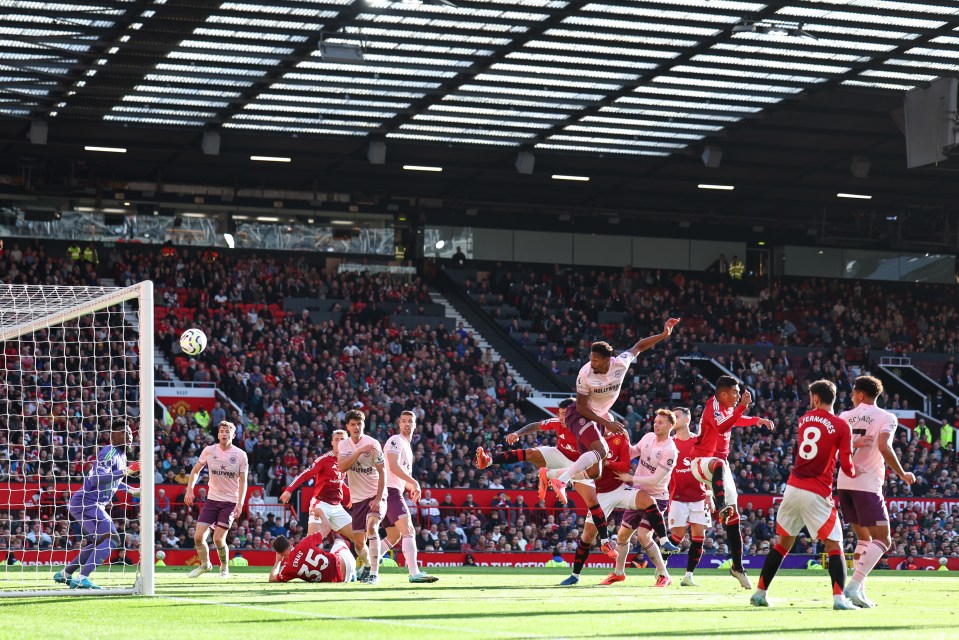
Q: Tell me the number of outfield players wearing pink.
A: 6